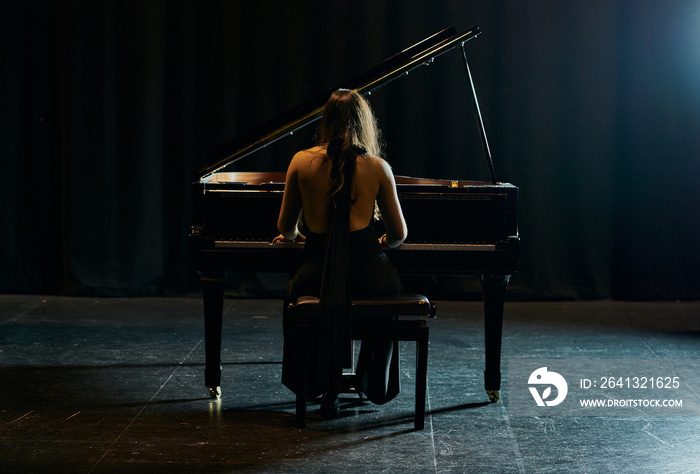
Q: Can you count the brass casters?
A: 2